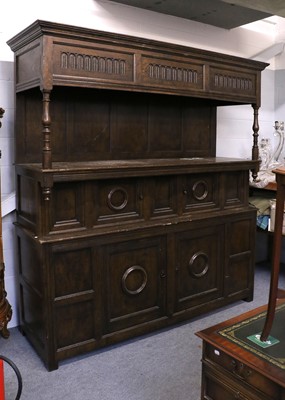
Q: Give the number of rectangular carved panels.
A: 3